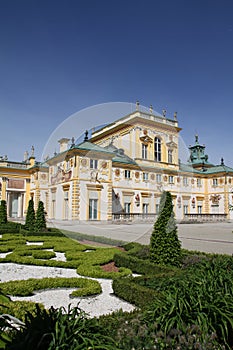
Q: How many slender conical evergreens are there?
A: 4